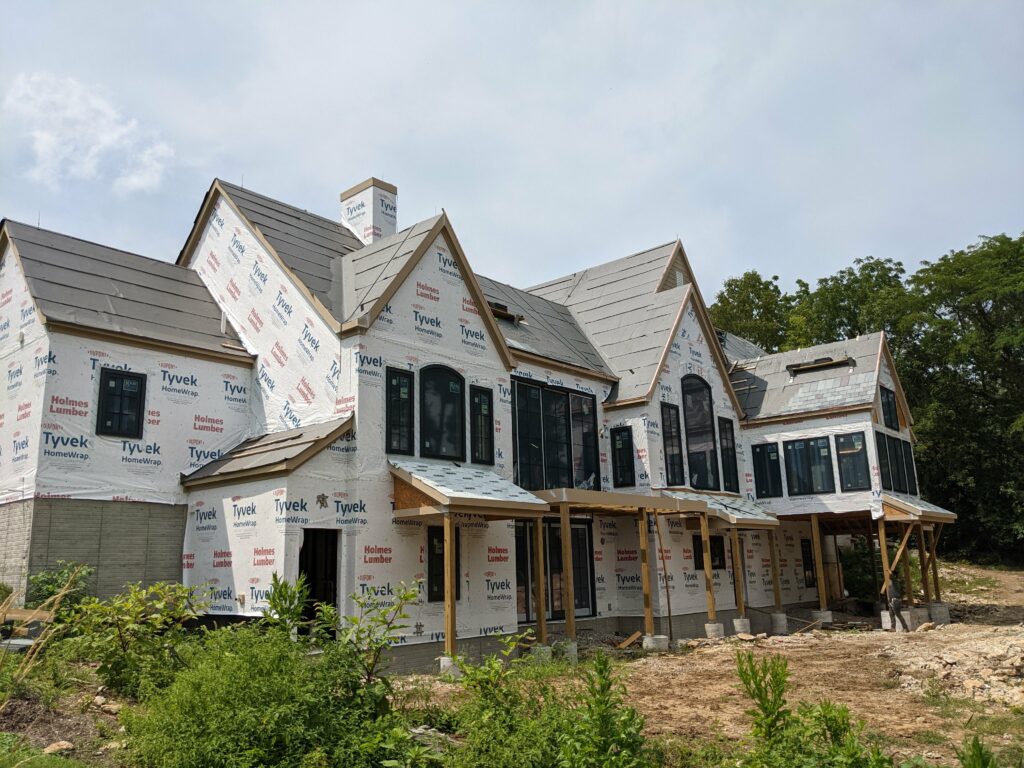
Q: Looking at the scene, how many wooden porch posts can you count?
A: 12